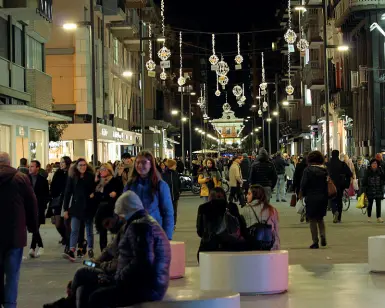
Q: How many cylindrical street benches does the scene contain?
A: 4